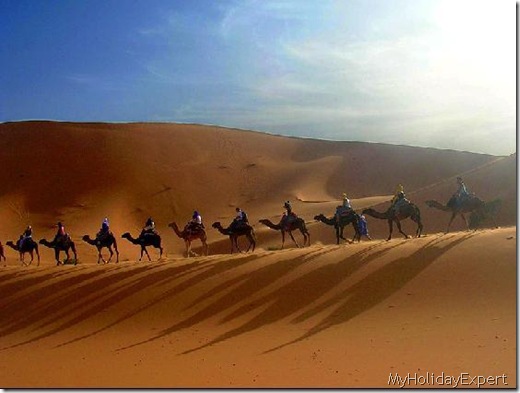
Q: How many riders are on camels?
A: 10